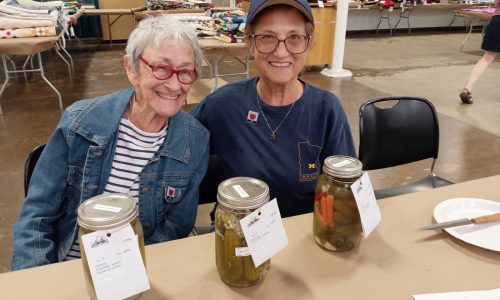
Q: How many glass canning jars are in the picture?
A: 3